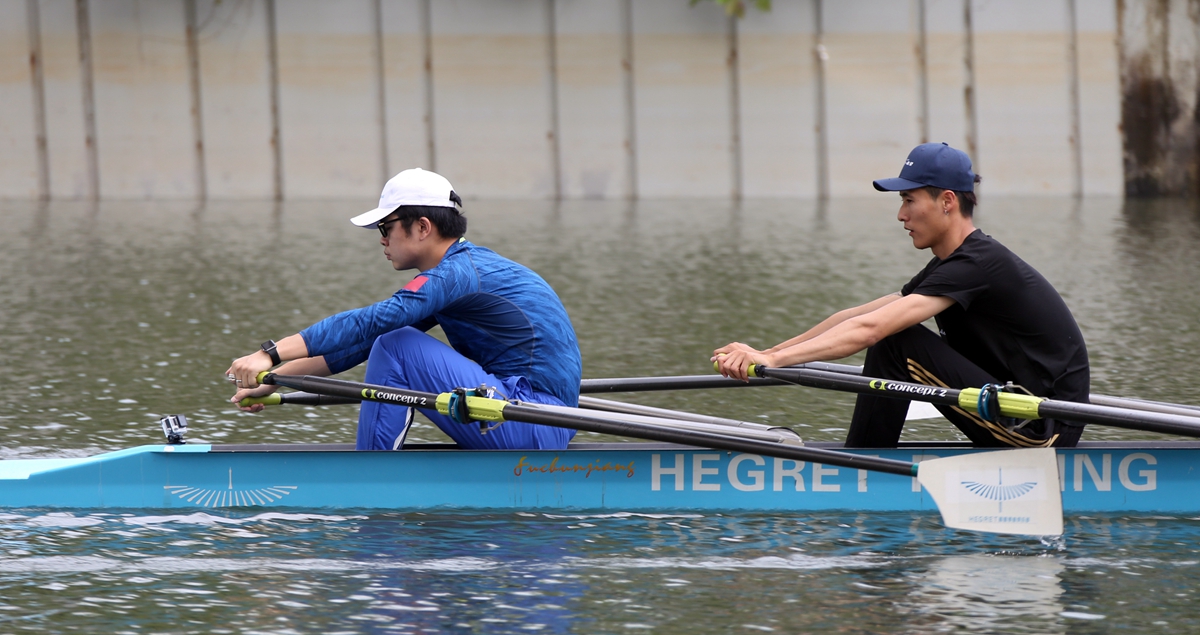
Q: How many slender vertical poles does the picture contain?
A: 13